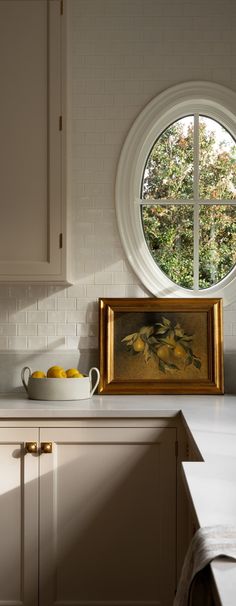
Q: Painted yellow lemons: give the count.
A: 3